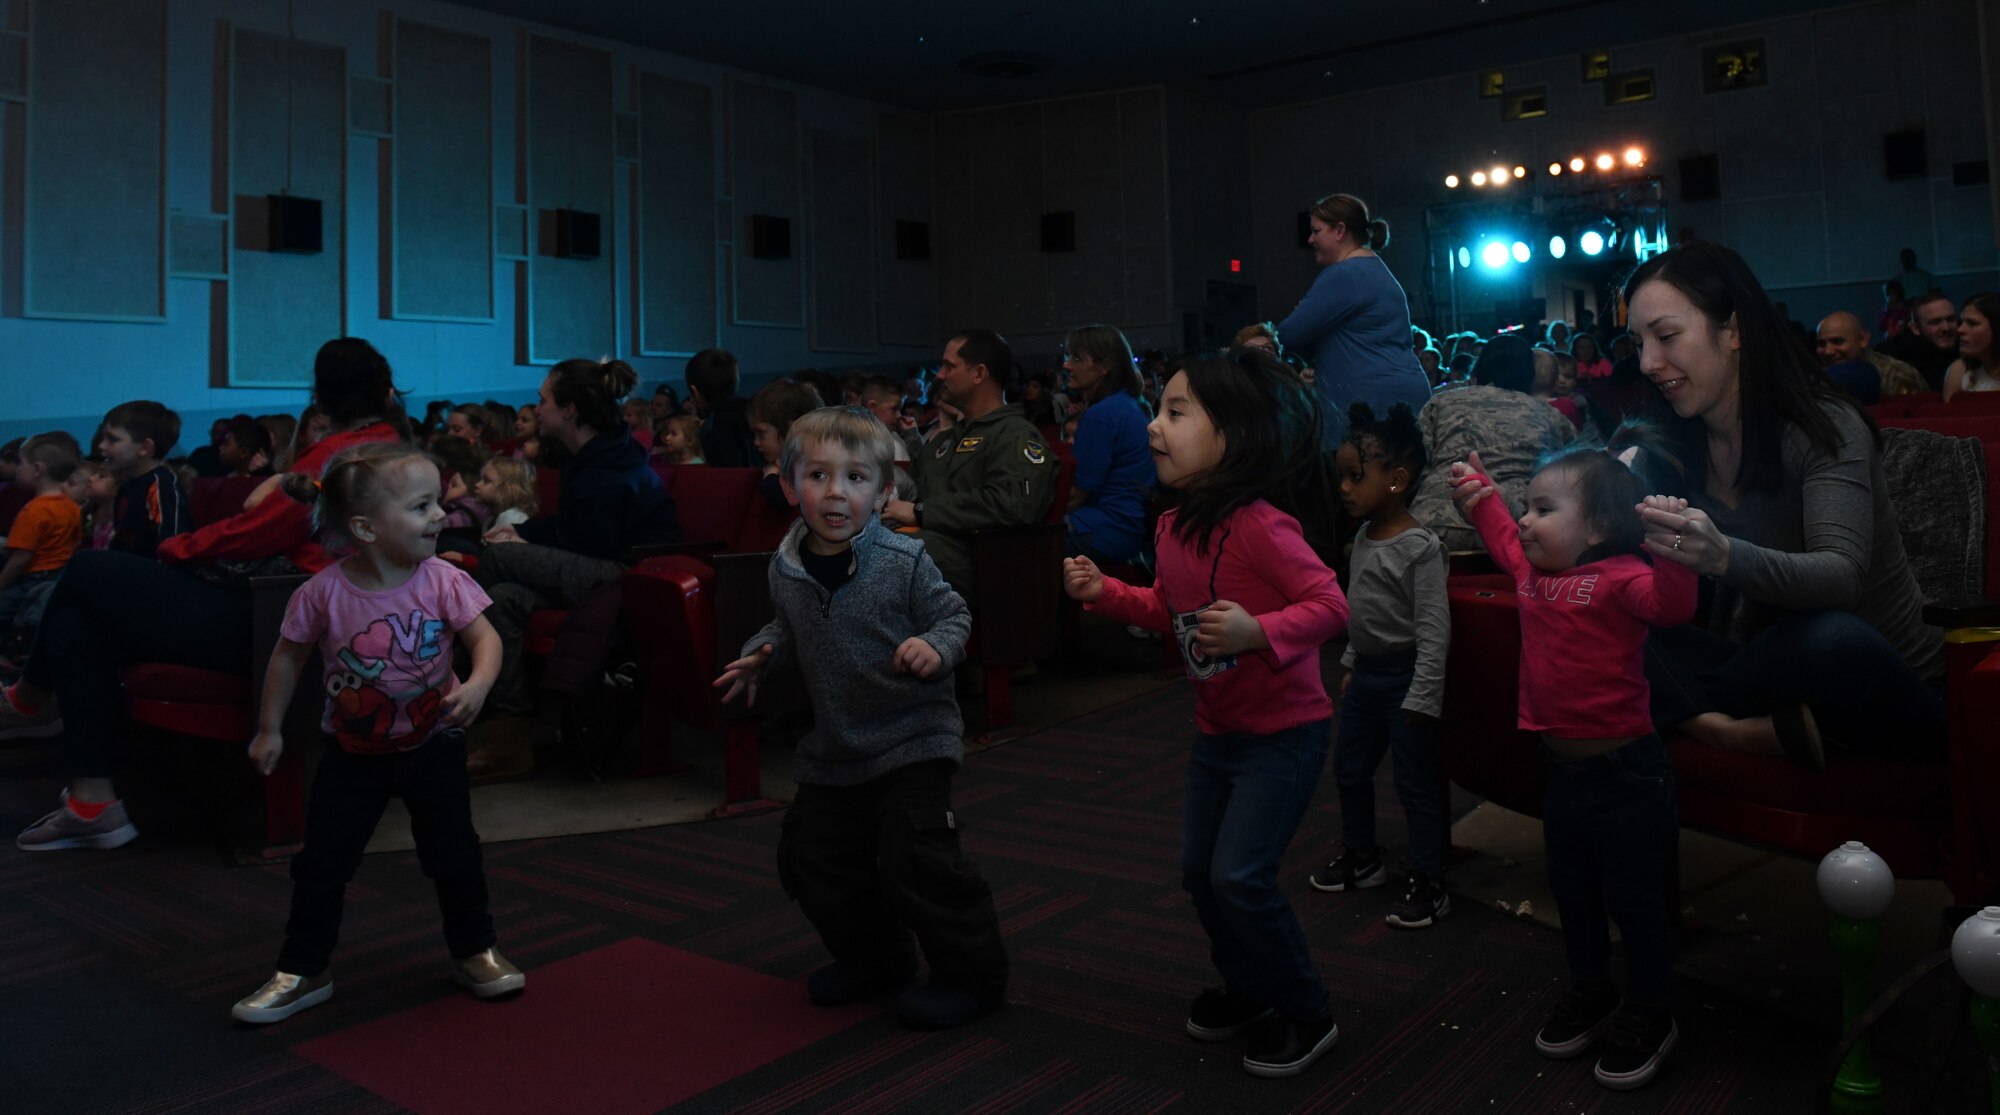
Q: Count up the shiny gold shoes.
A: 2